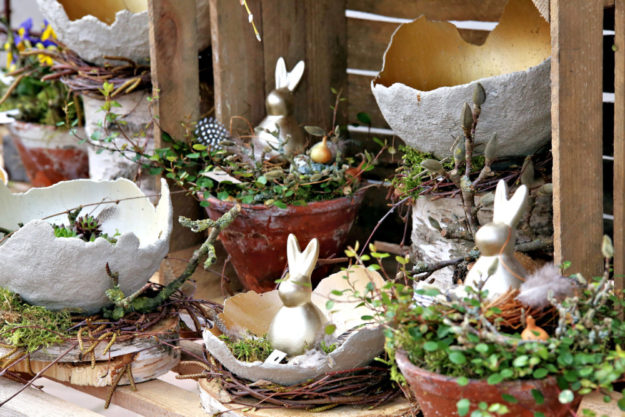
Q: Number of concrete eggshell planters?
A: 4